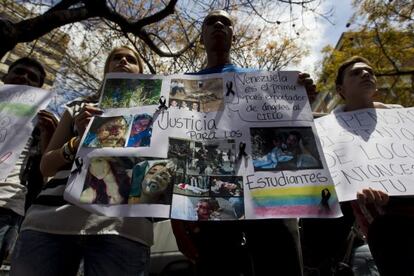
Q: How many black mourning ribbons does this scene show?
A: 5